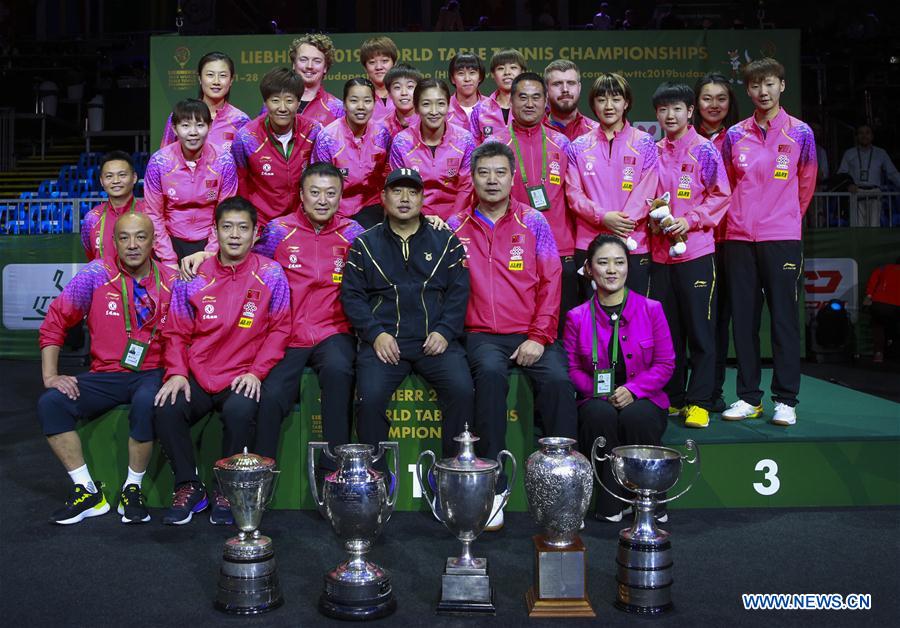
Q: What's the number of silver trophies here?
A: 5